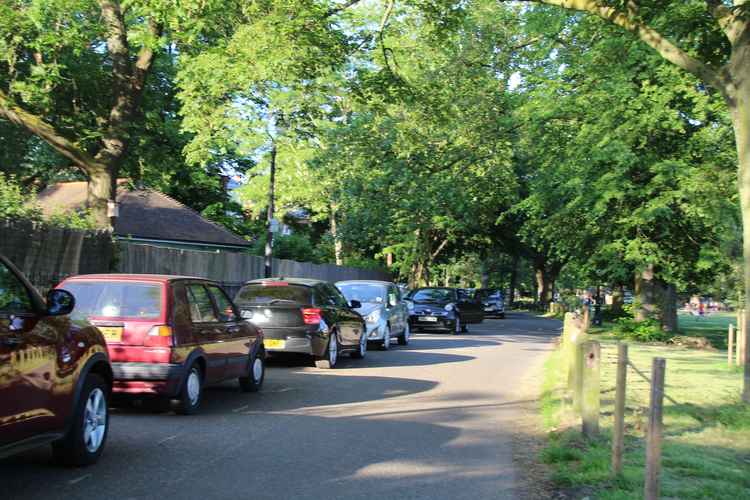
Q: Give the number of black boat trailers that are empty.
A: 0